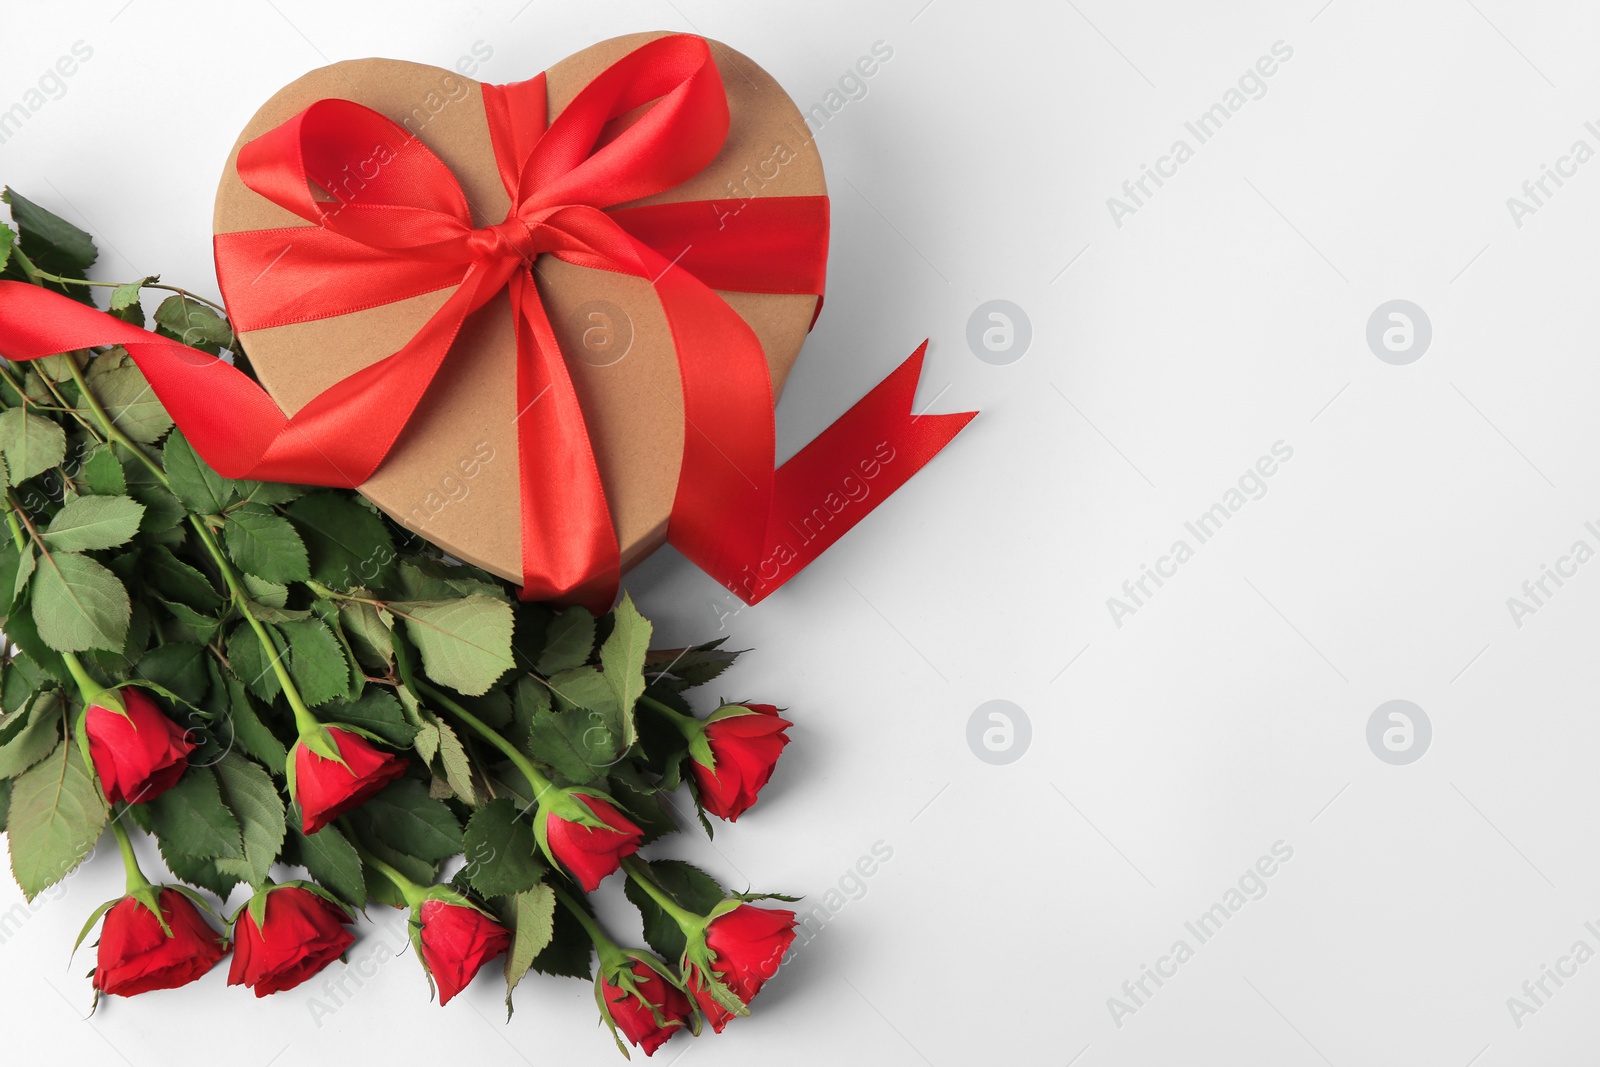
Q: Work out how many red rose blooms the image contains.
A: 9